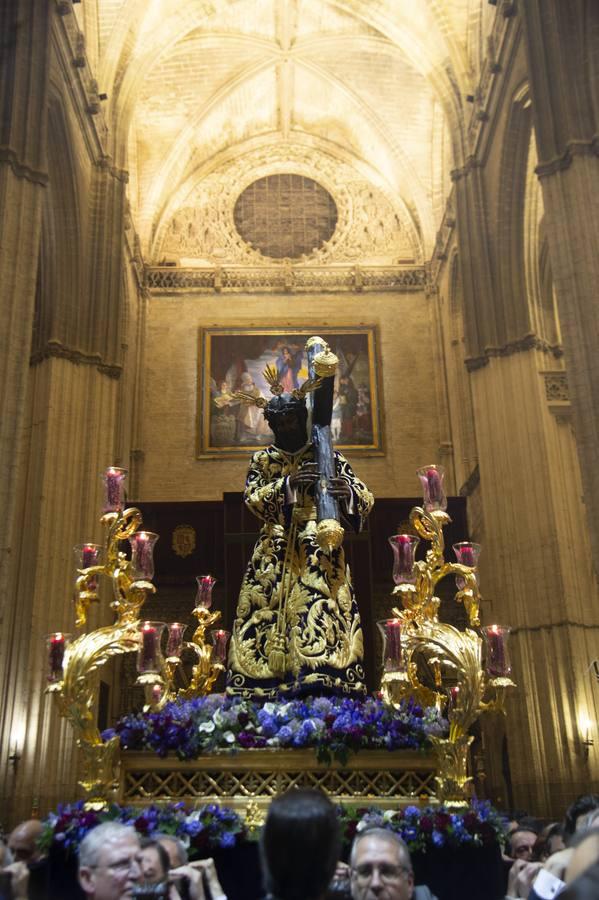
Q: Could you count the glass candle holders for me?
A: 13